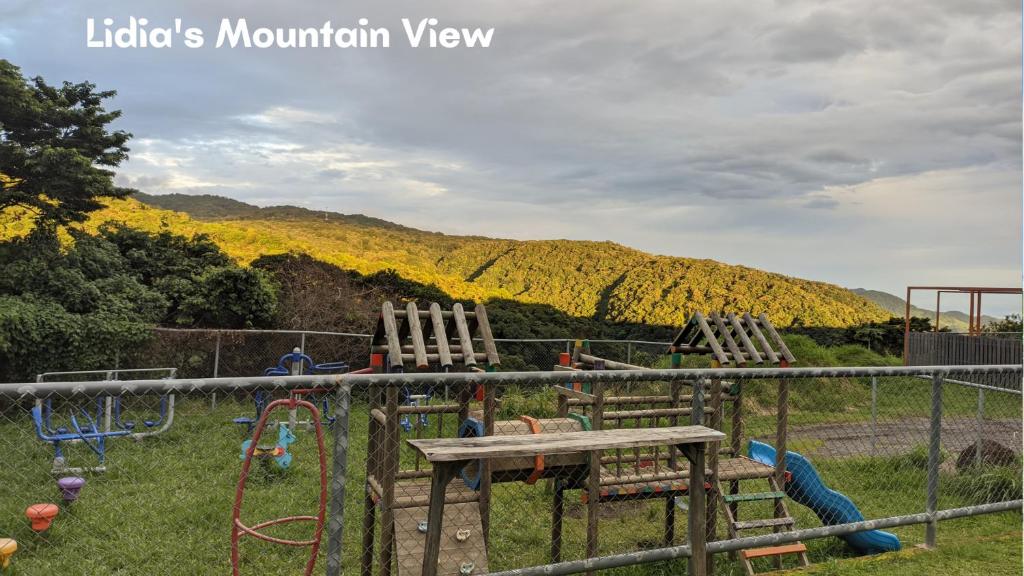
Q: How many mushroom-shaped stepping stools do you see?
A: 3